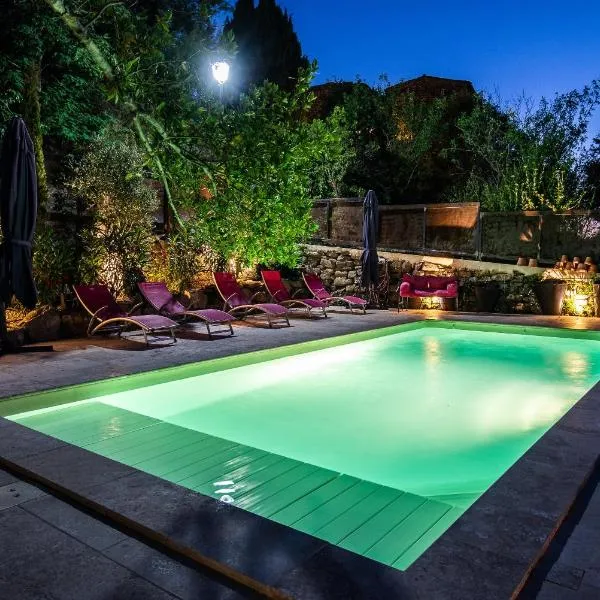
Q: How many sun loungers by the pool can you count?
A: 5